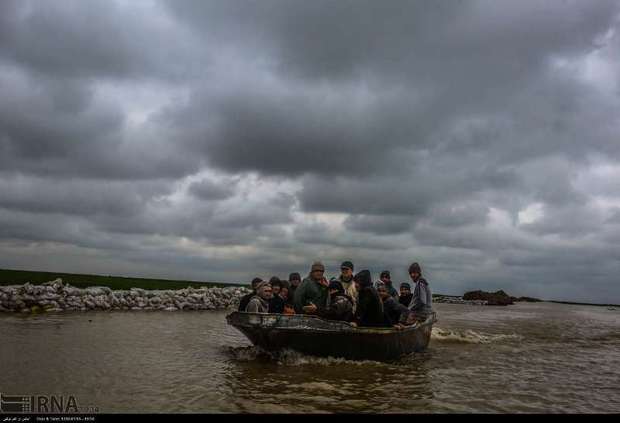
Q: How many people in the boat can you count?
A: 13